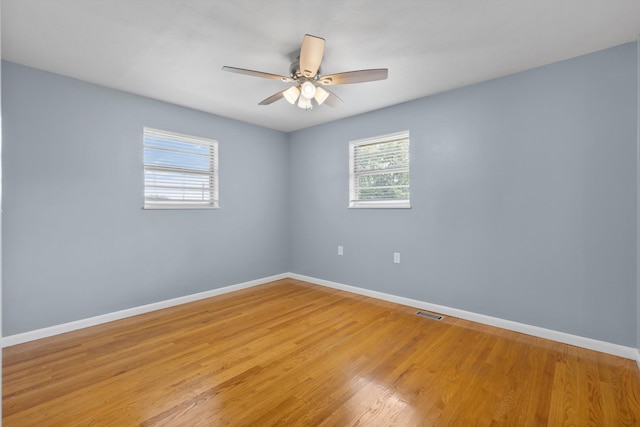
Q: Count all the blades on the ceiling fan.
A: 5